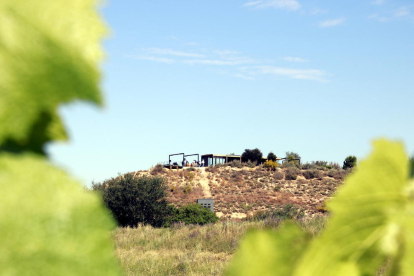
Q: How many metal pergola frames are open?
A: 2